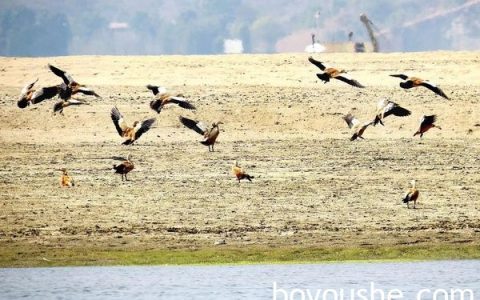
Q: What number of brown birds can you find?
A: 15